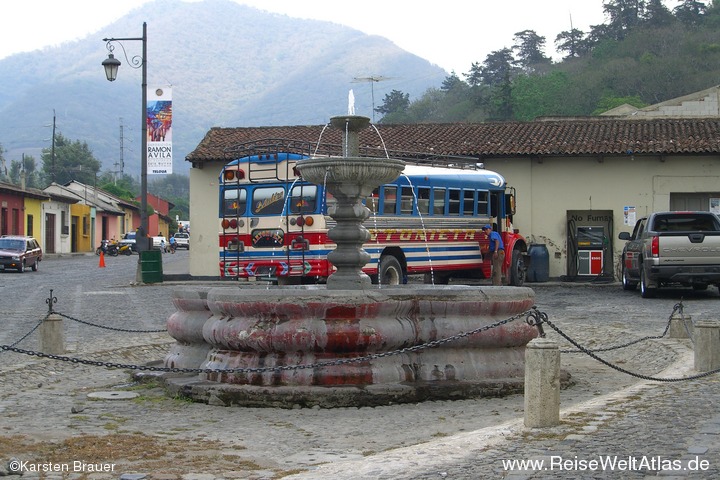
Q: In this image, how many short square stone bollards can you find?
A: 4